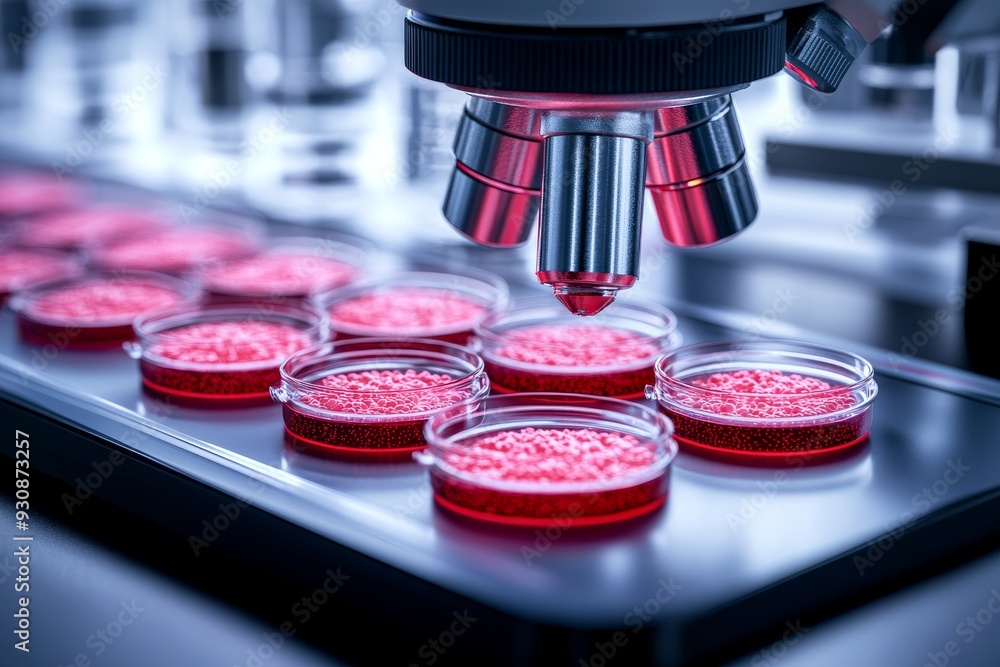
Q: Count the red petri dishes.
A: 12